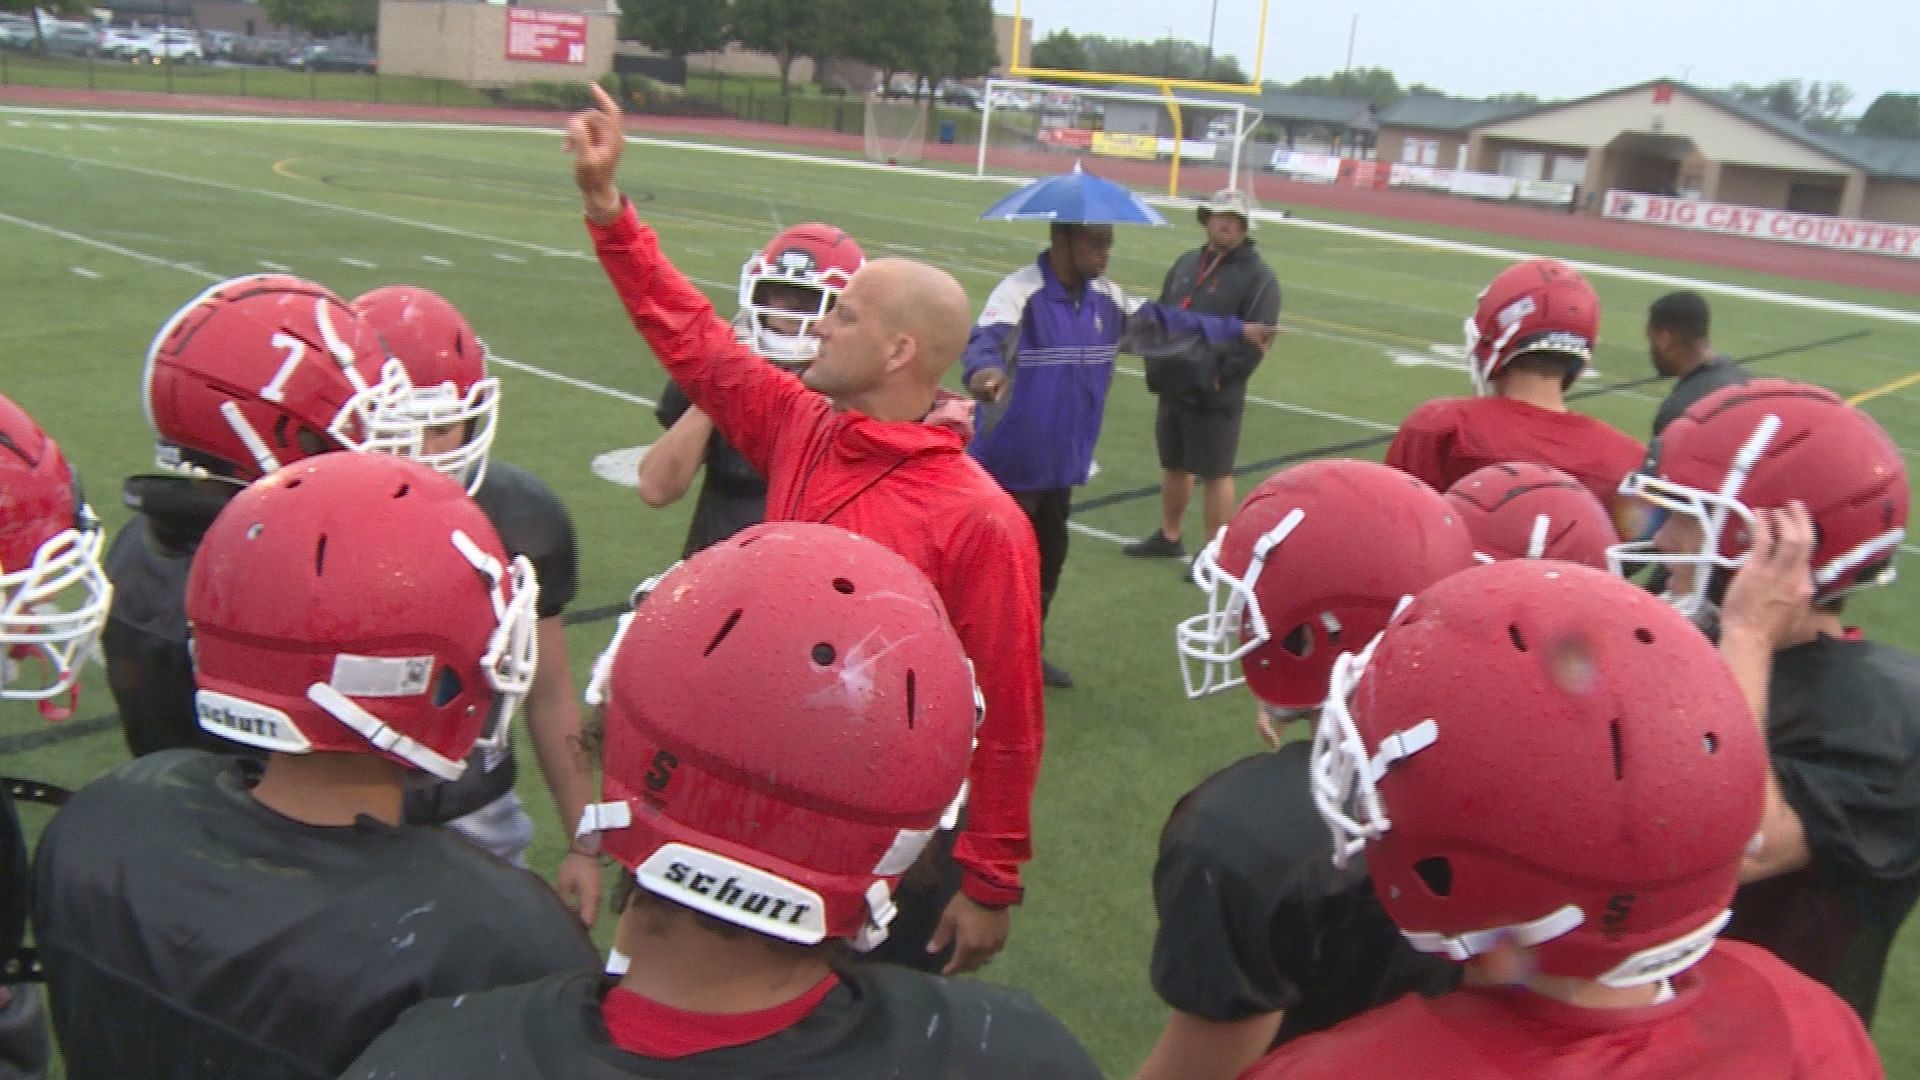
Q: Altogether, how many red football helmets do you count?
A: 11